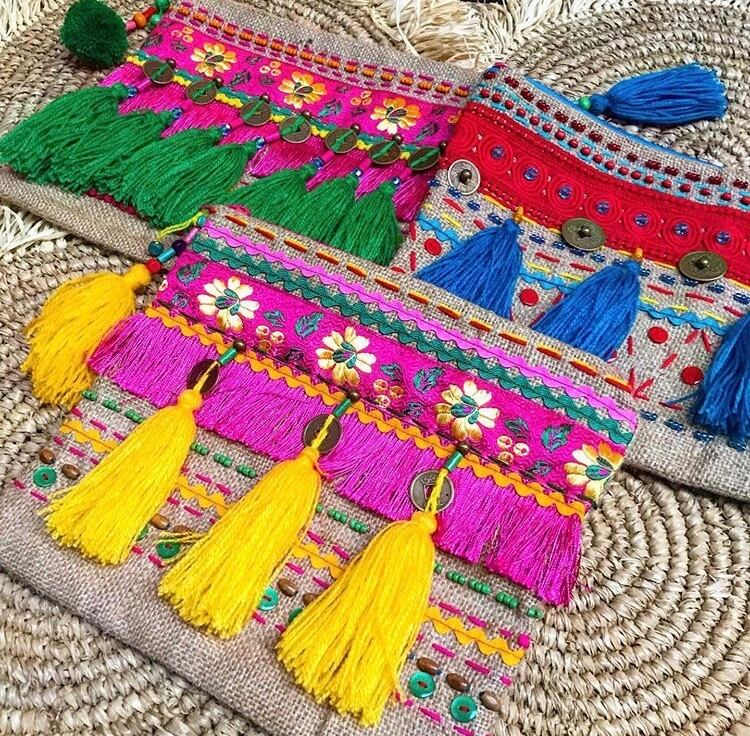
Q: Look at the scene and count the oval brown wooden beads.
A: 9